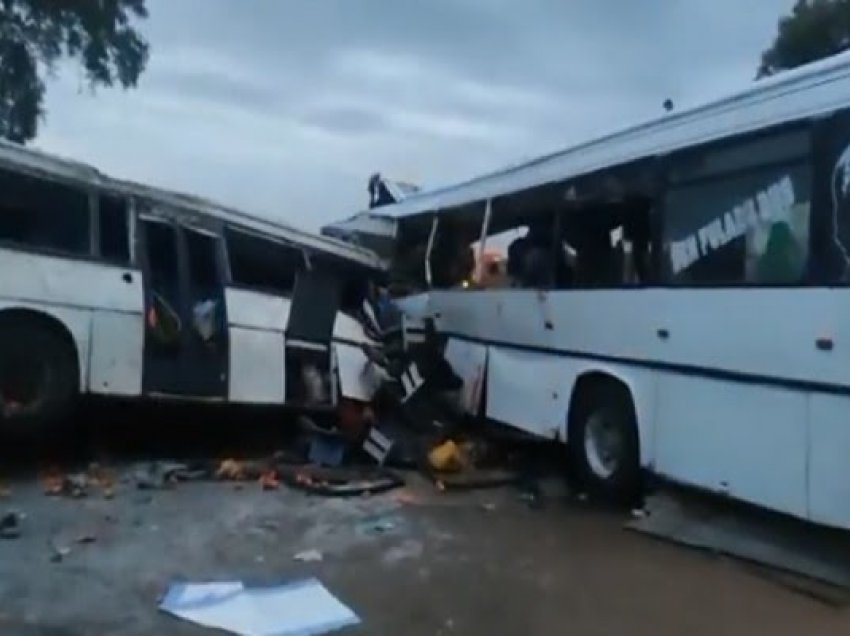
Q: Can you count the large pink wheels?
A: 0